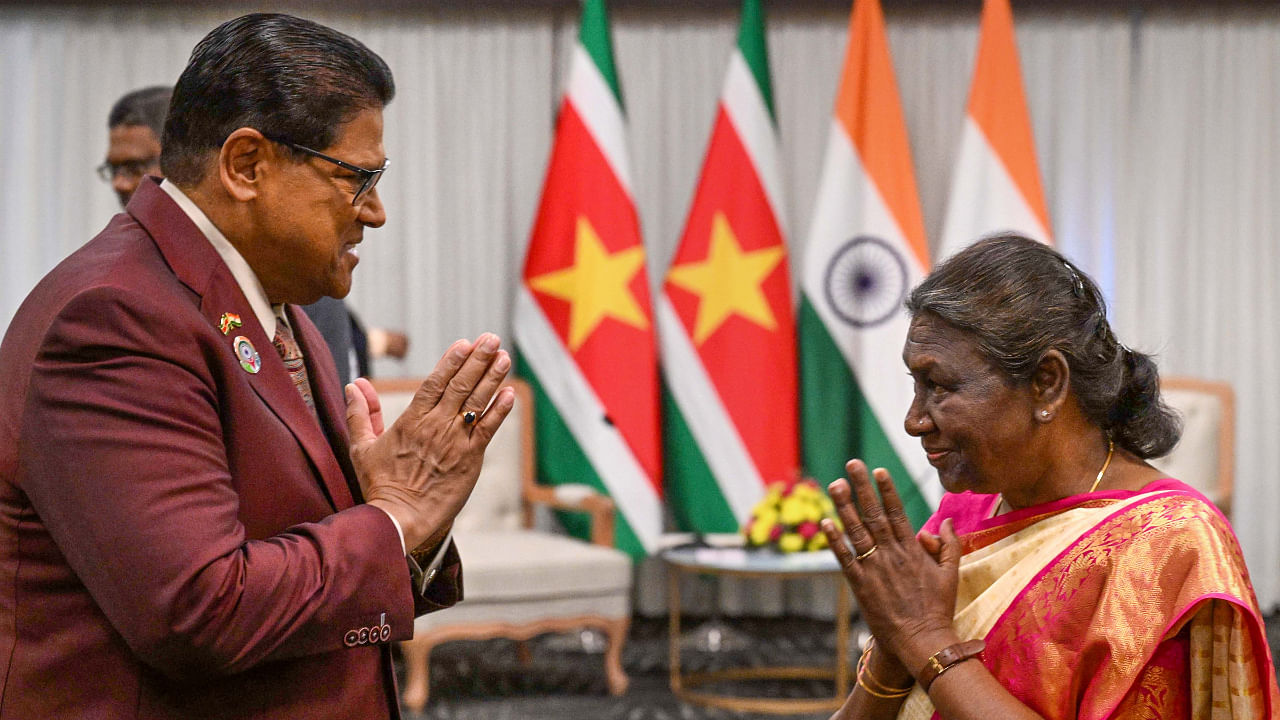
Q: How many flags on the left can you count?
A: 2